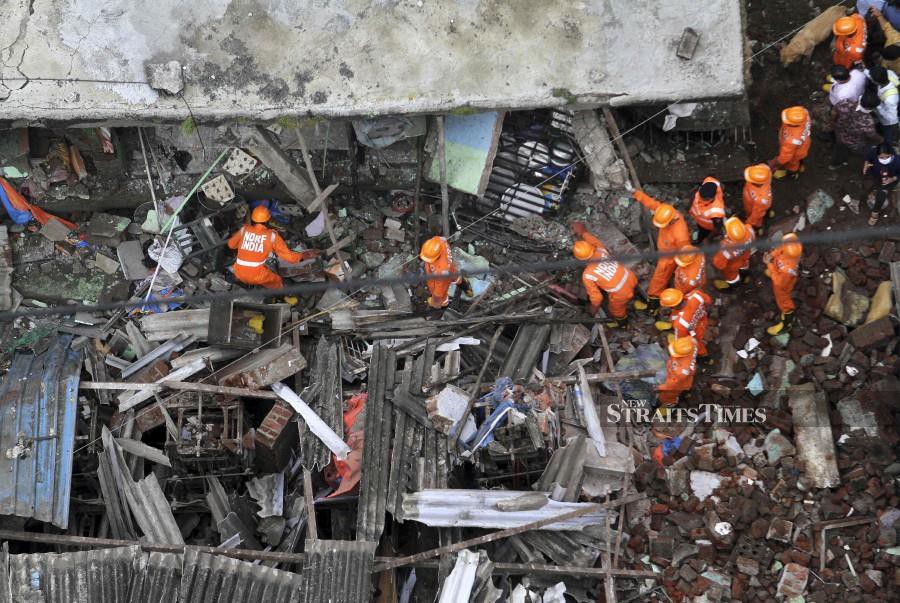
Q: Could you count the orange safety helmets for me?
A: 12